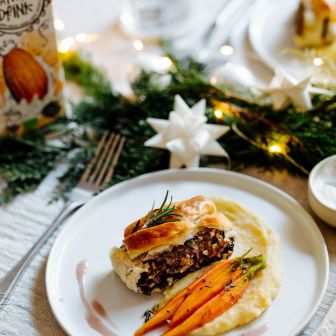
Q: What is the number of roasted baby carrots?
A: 3